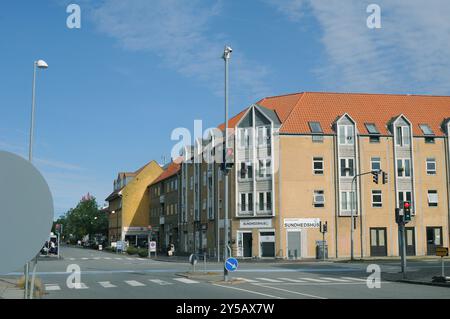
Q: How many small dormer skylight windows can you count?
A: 3